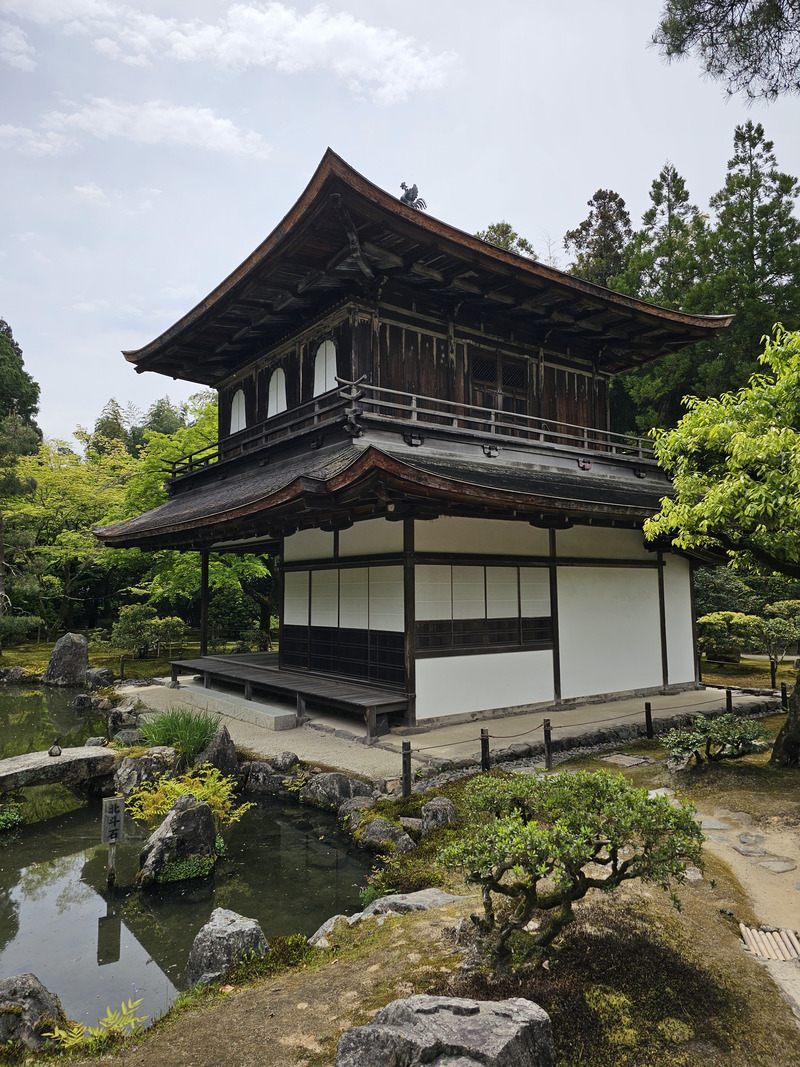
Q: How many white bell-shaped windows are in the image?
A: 3